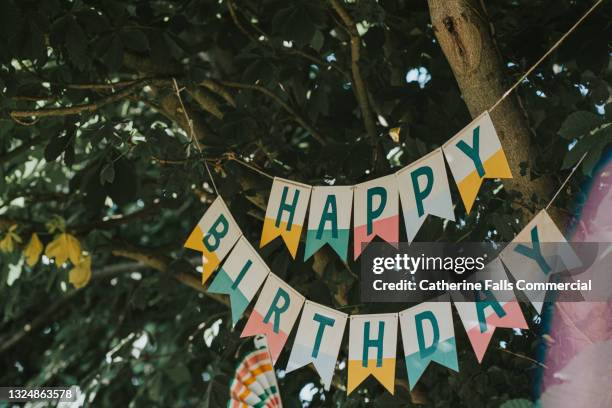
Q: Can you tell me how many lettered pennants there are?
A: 13